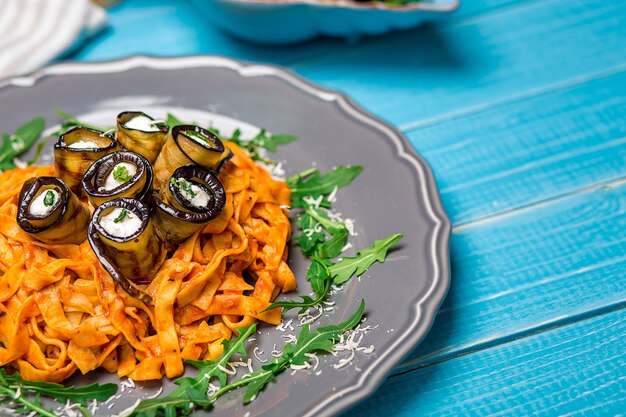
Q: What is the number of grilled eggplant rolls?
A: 7